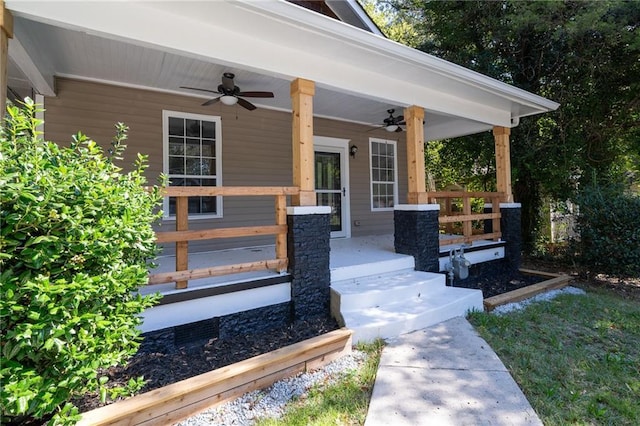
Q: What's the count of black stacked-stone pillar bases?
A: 3